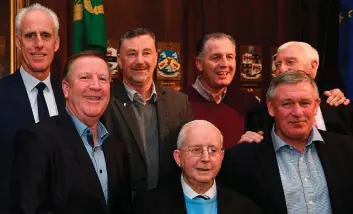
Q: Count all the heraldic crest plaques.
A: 4